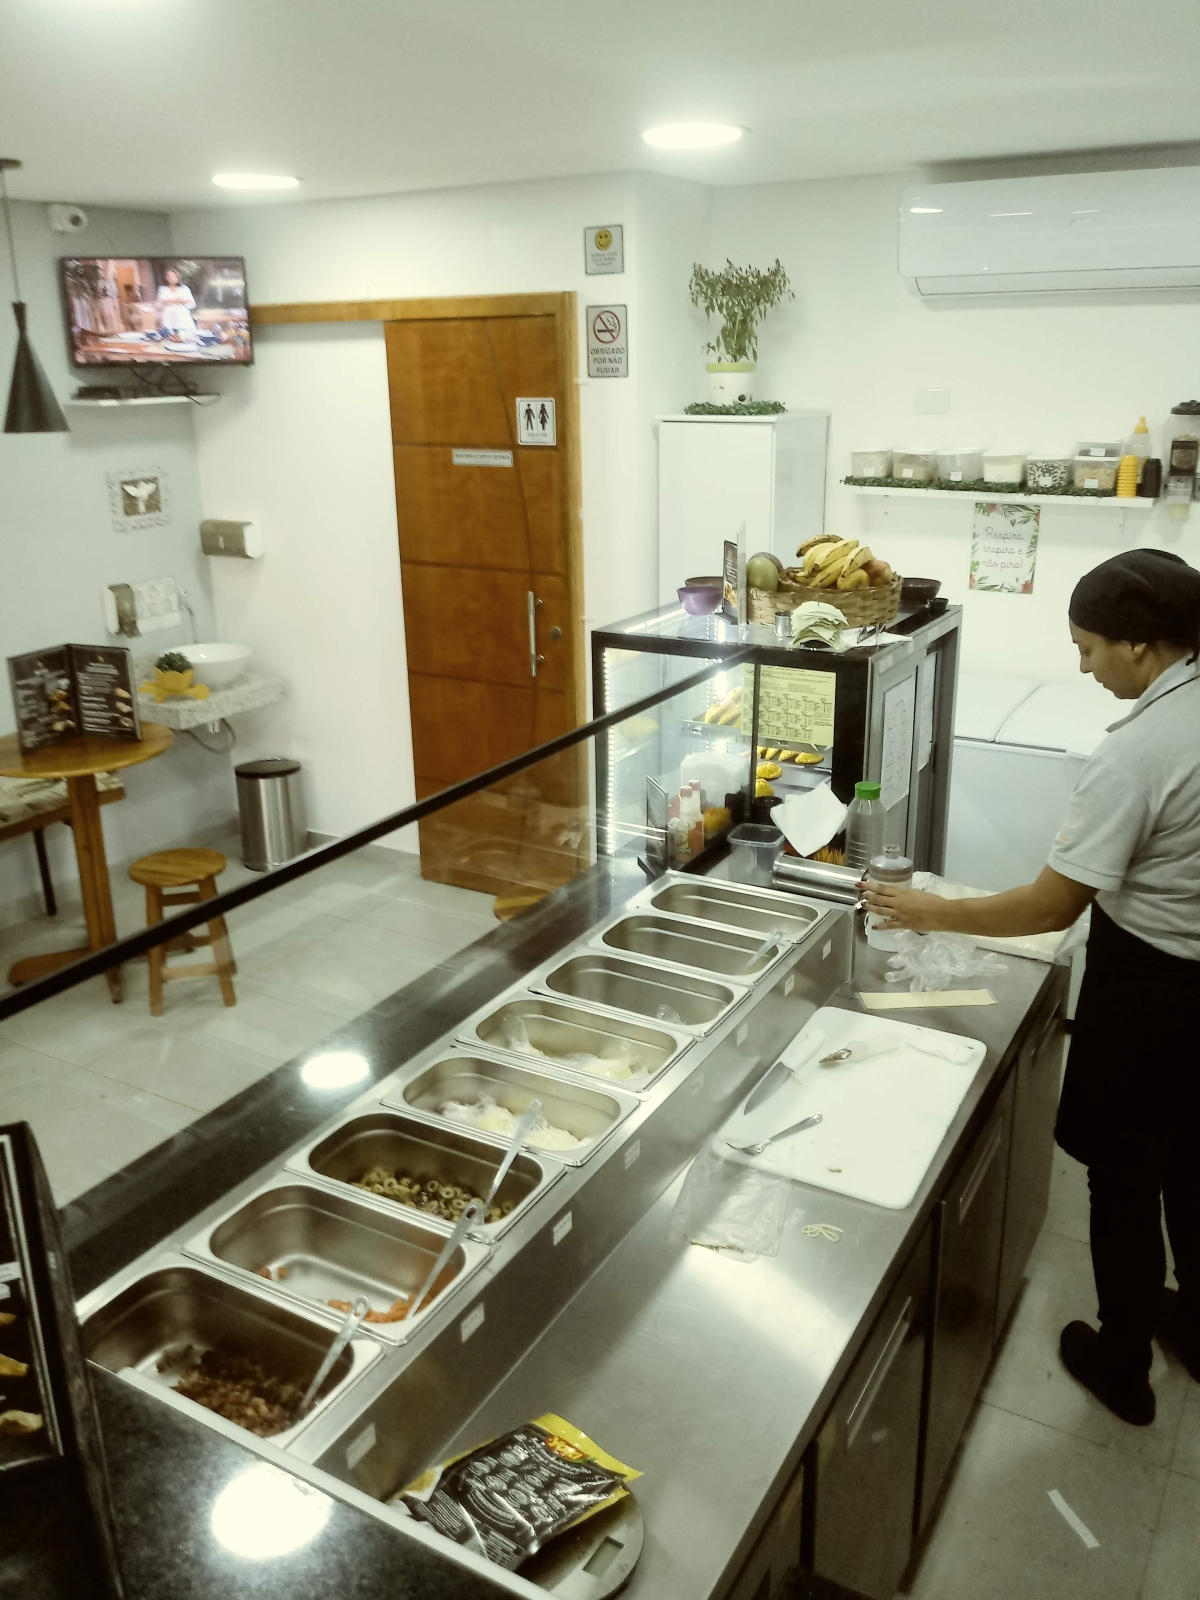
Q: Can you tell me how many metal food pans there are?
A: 8